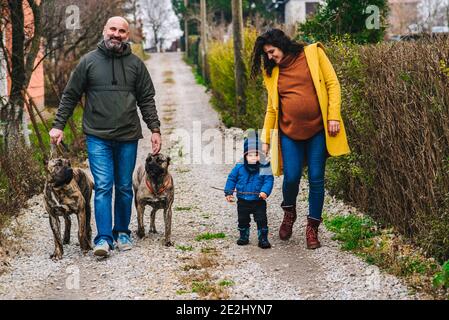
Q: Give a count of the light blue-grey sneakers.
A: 2